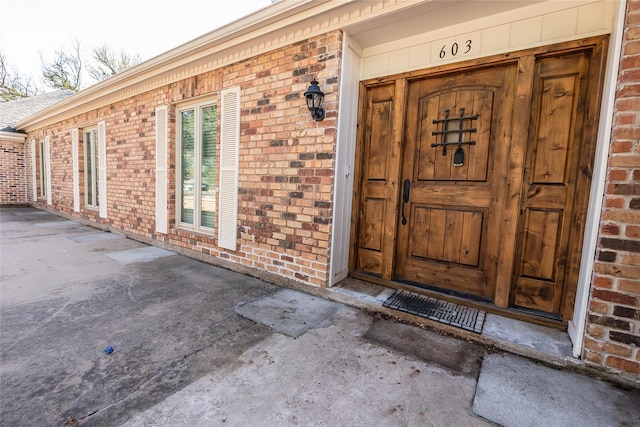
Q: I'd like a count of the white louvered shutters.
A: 6